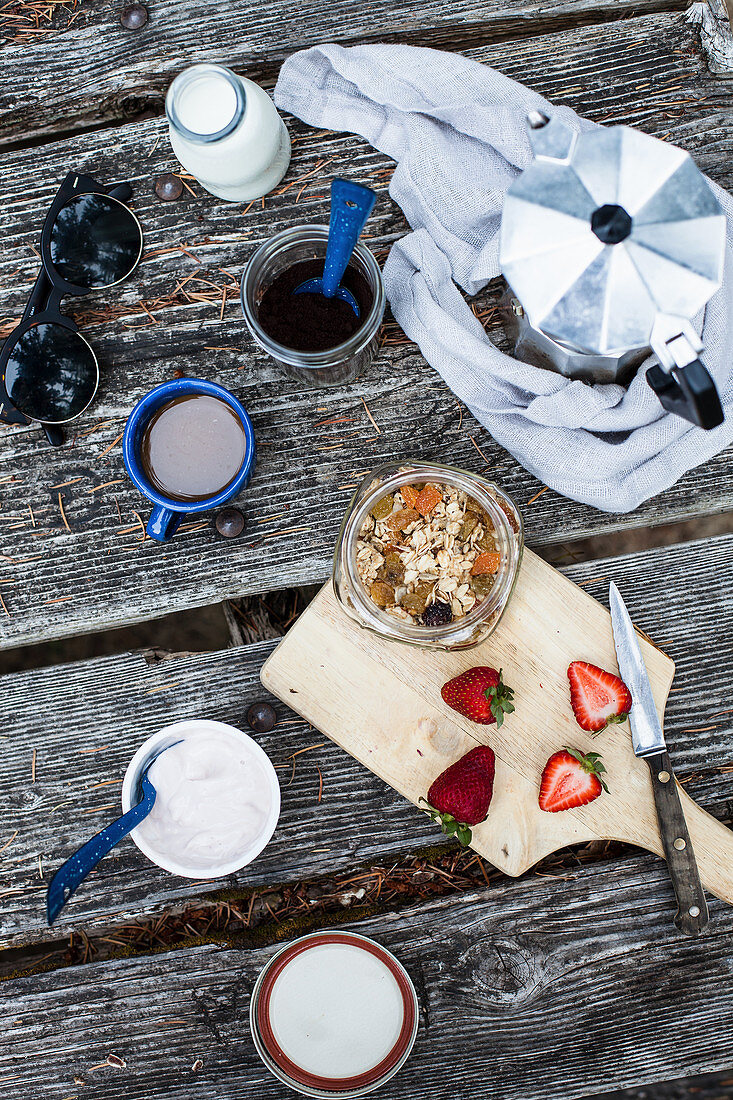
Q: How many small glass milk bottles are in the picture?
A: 1